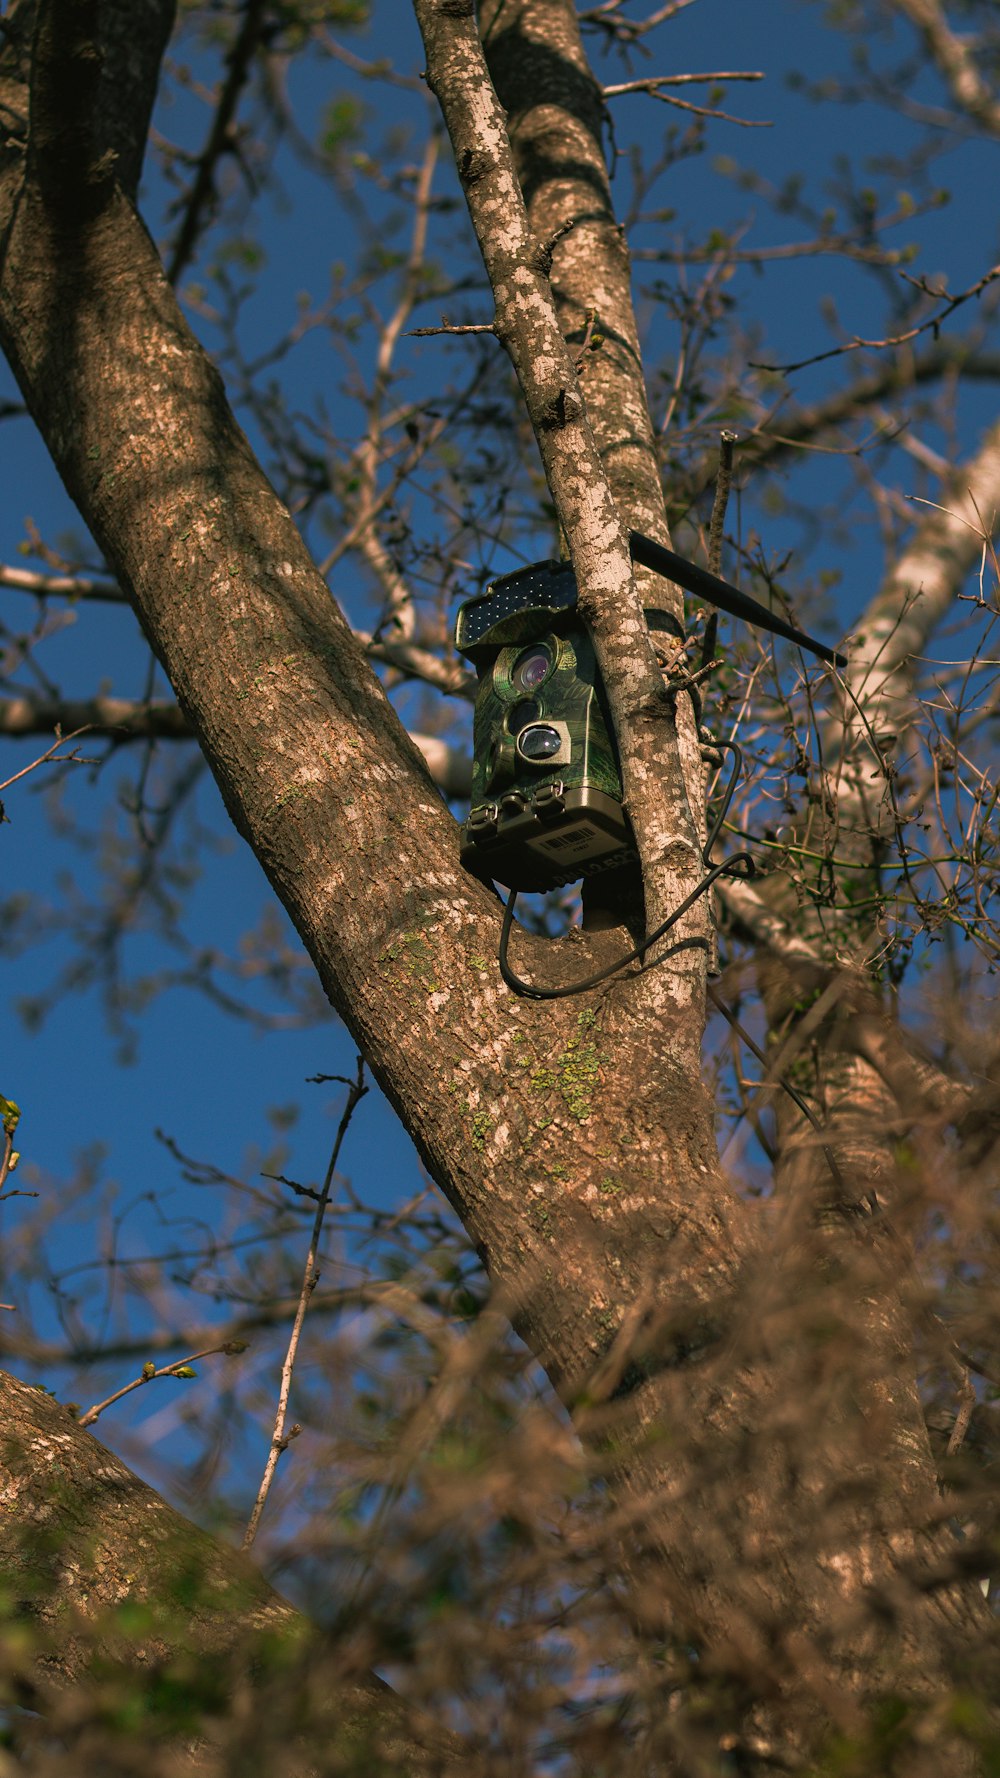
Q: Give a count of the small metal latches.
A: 2